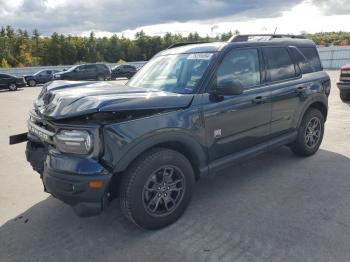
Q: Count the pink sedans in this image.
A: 0